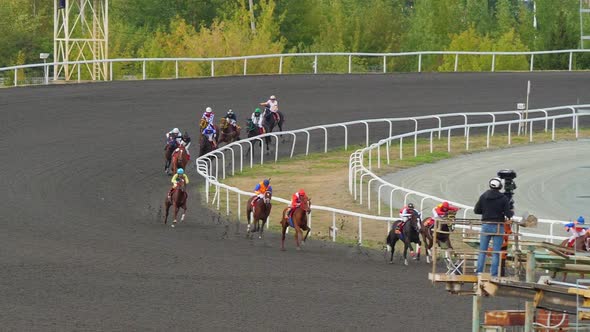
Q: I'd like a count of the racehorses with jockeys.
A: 13